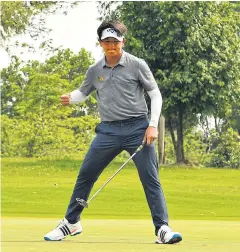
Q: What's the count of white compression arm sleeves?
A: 2